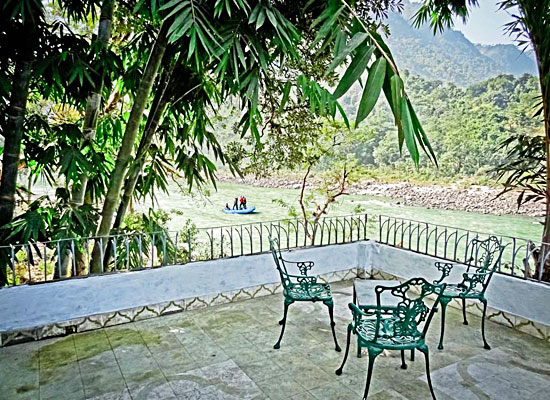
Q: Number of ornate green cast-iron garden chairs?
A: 3